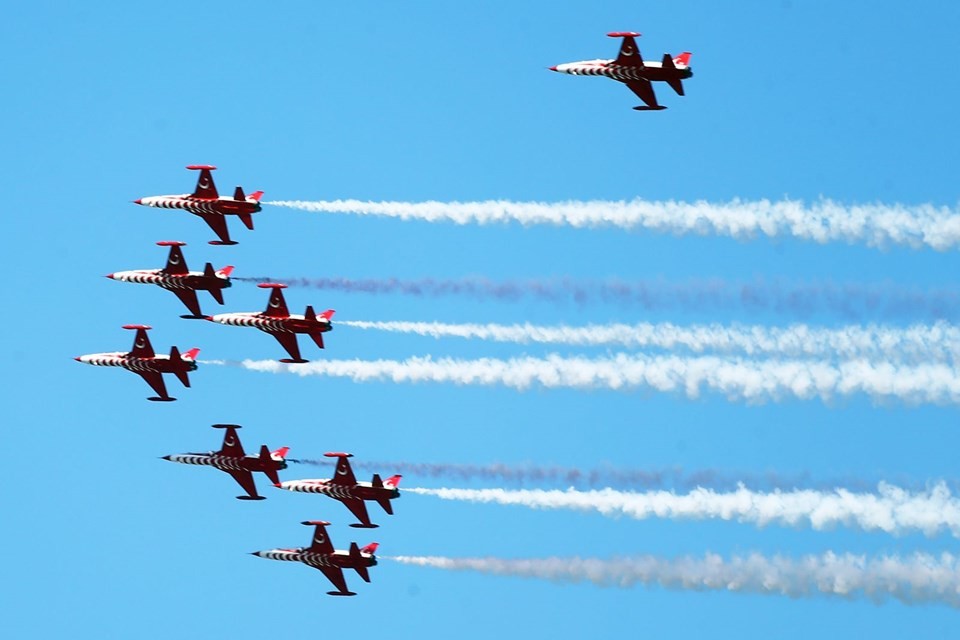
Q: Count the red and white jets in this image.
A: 8